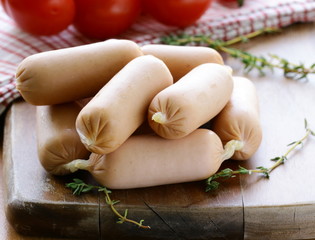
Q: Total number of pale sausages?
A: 7